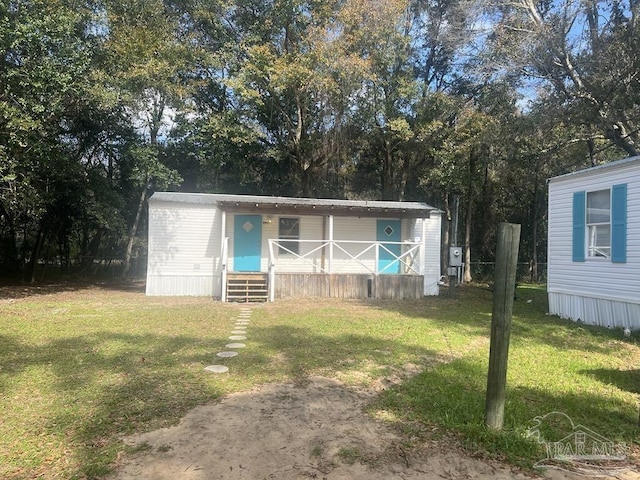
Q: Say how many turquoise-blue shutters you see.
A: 2